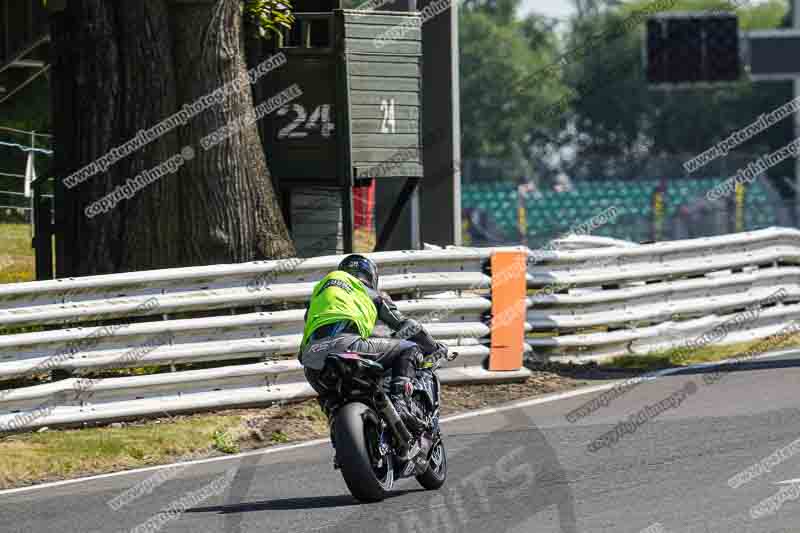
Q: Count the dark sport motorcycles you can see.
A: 1